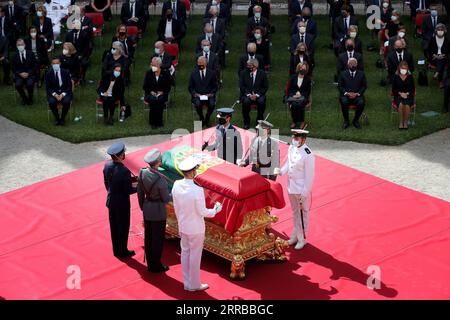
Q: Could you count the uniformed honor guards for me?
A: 6